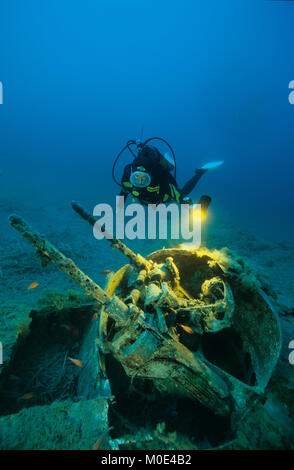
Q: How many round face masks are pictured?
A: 1